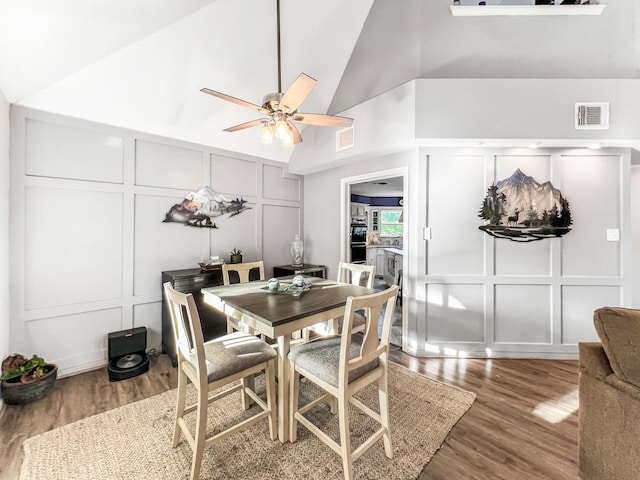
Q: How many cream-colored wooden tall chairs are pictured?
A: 4